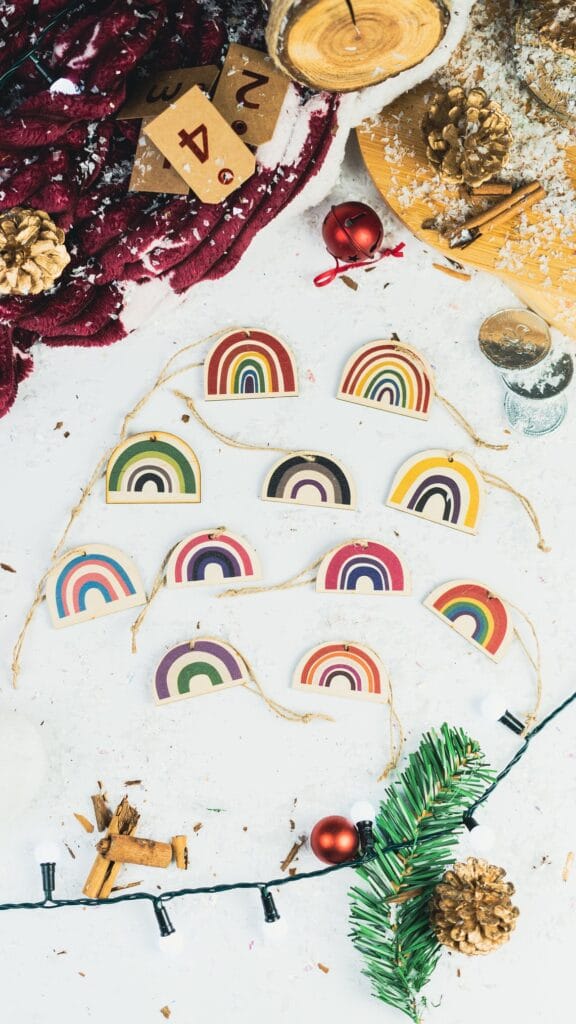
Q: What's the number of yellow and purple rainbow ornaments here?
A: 1